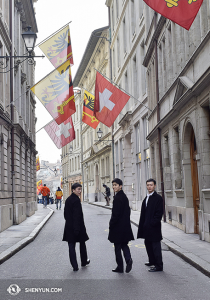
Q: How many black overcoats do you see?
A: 3